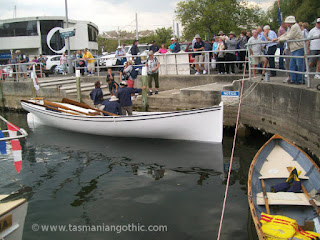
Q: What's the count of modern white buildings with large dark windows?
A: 1